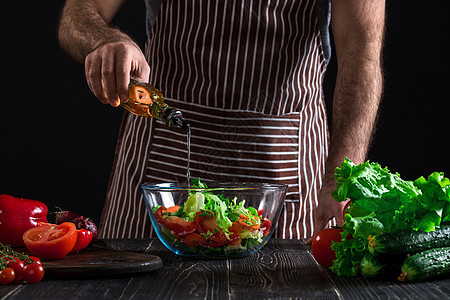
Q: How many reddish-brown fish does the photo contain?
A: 0